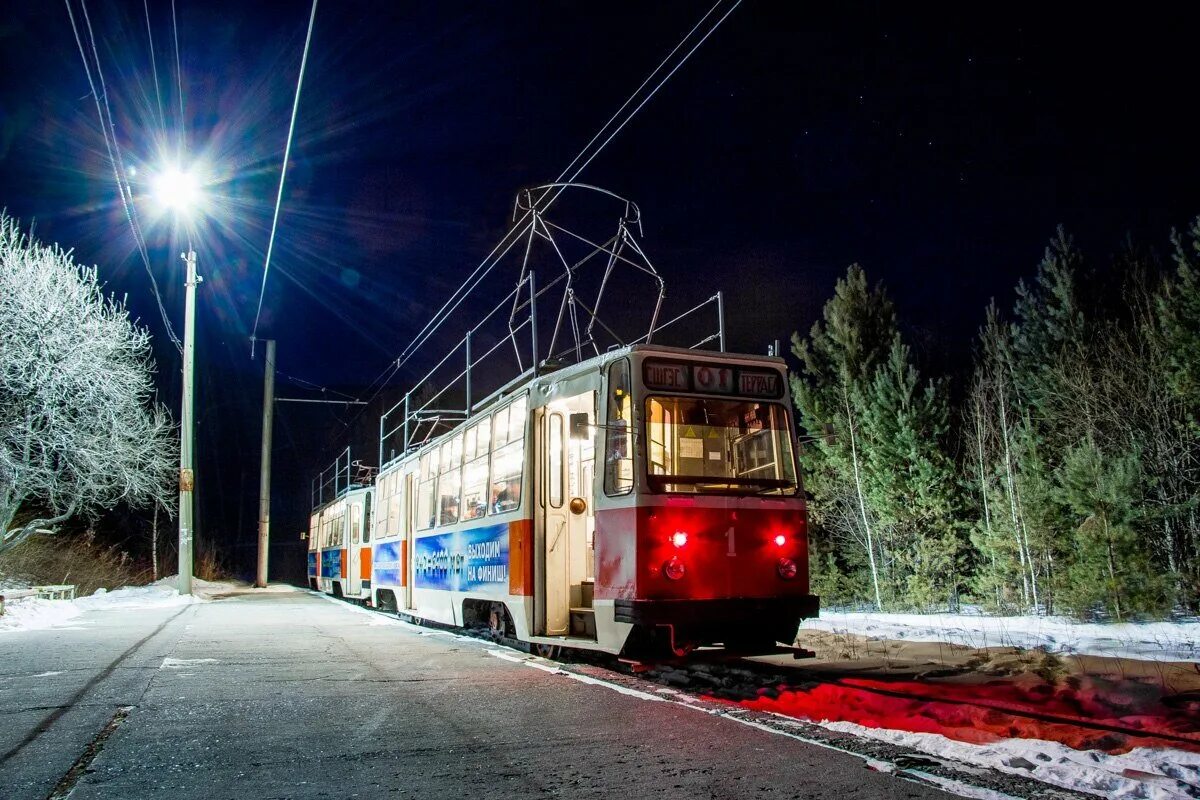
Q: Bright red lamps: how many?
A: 2